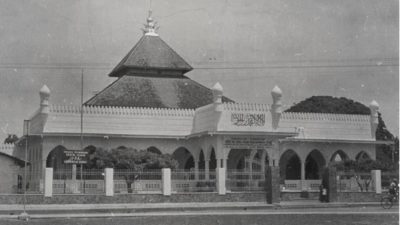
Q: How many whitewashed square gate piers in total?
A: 5